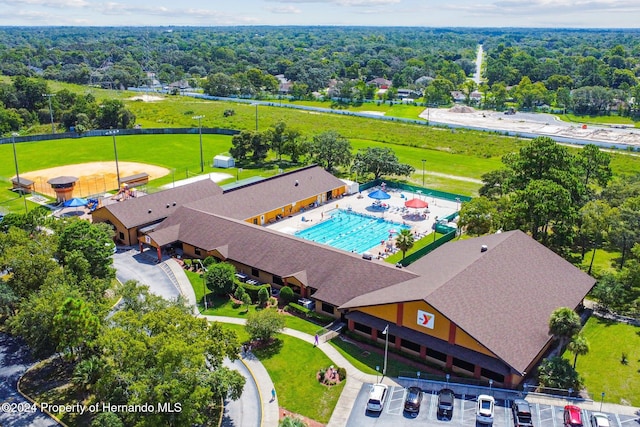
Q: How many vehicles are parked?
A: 7